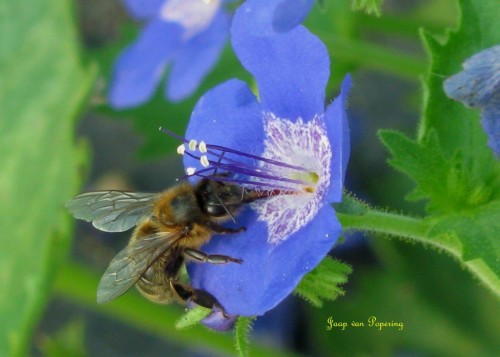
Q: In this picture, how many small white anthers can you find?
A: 5